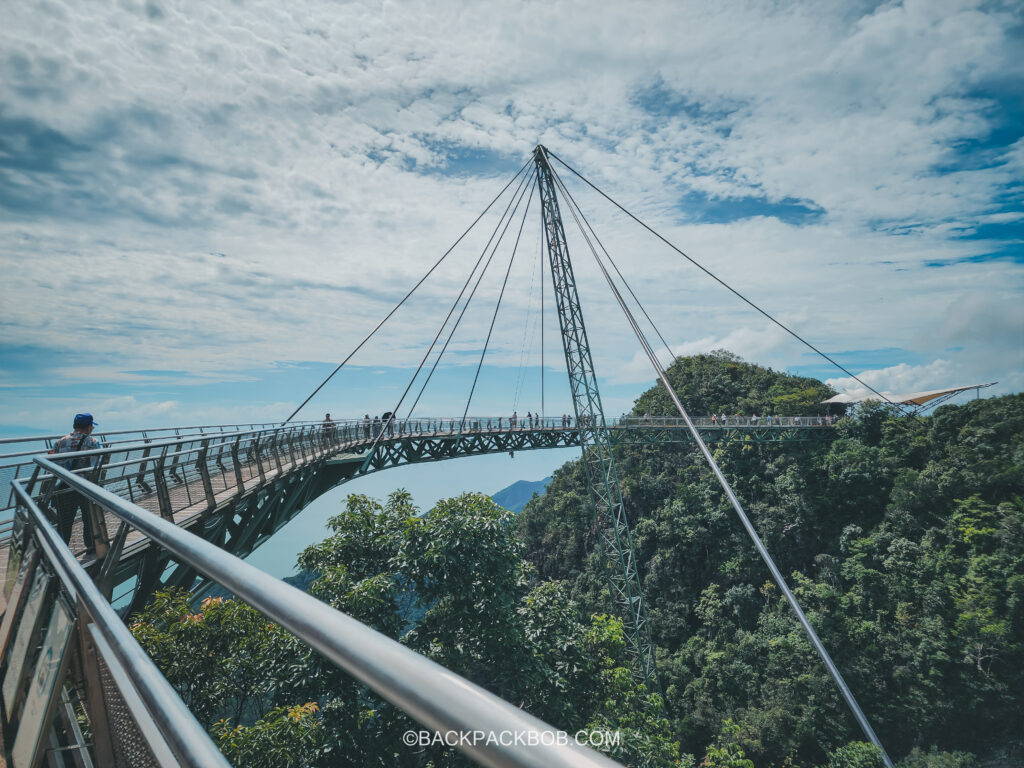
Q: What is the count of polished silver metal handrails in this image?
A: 2